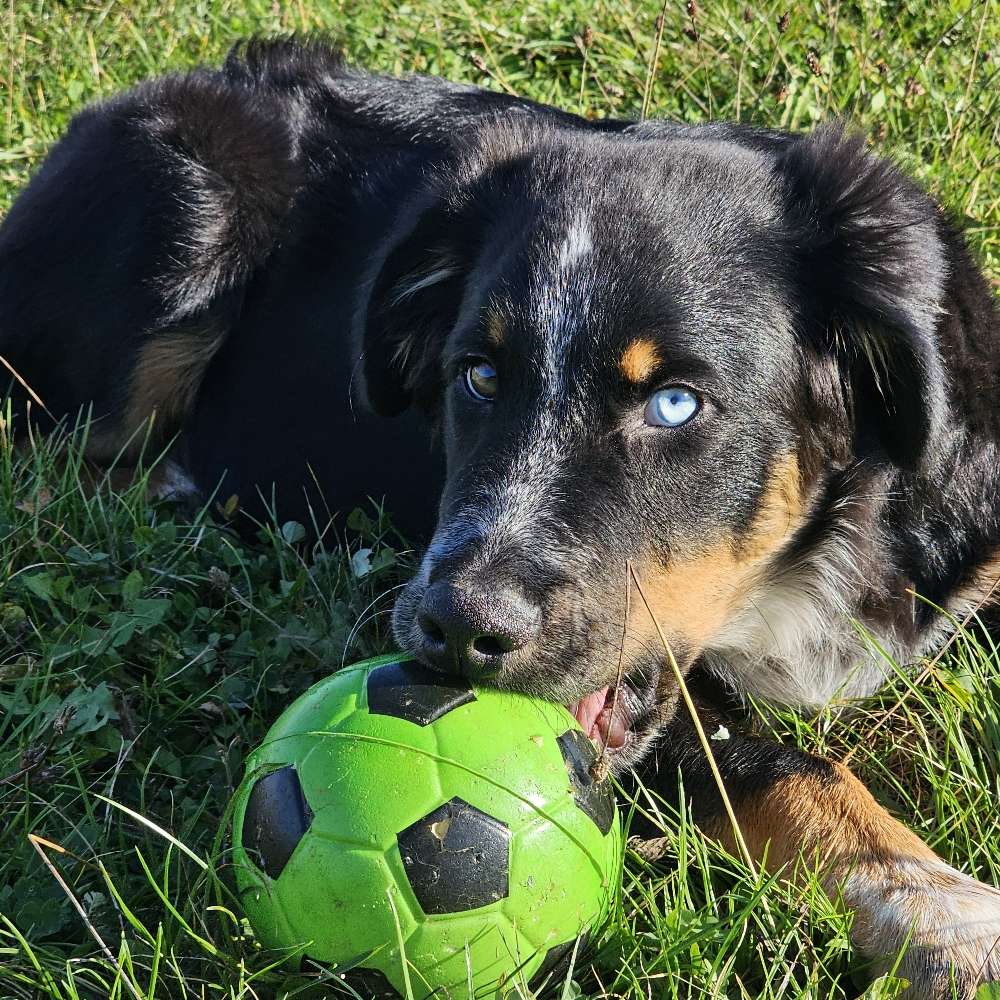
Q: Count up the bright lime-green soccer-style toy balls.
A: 1